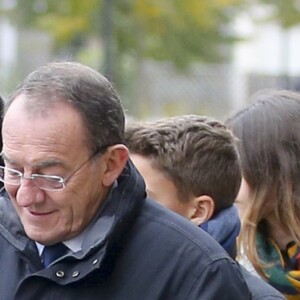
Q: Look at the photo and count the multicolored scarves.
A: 1